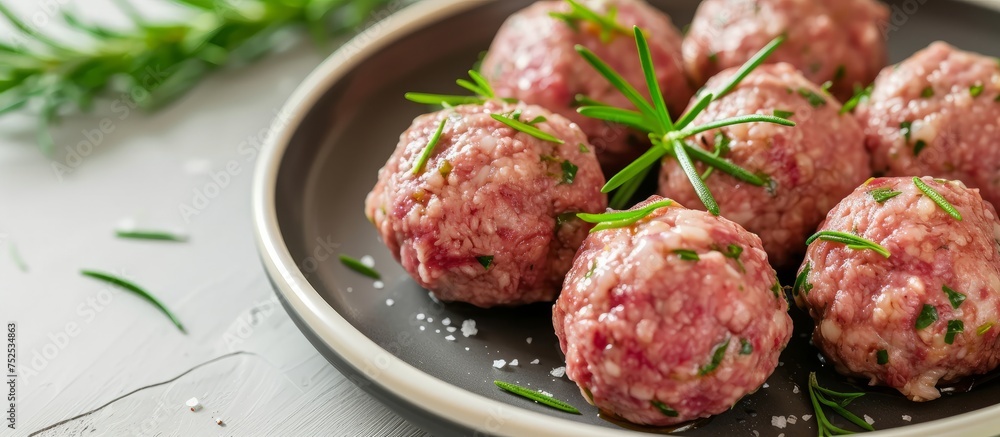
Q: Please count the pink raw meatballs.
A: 7